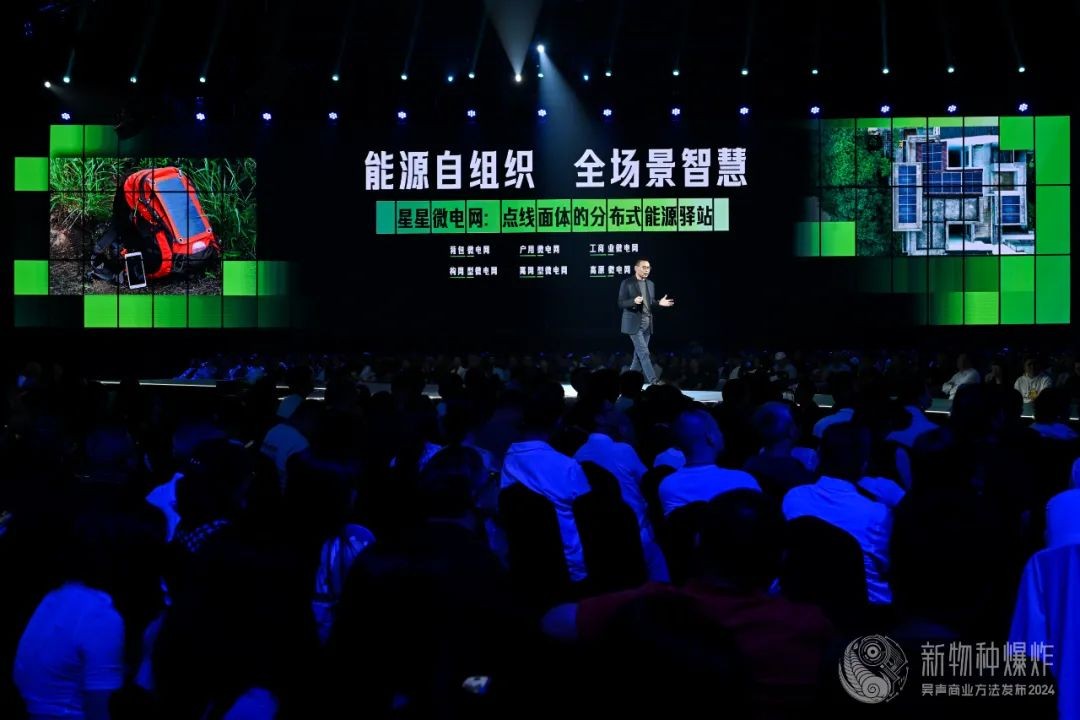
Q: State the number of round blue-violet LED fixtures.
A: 14